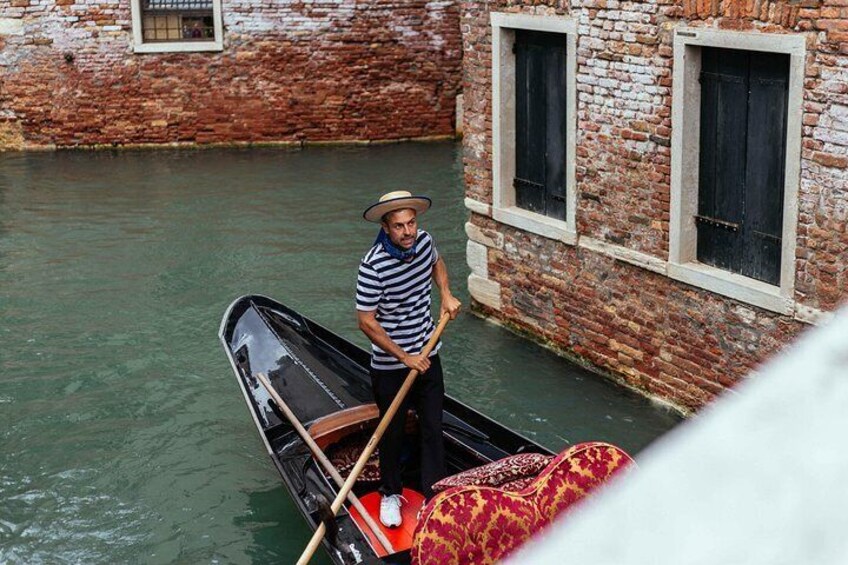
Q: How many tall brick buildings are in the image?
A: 2